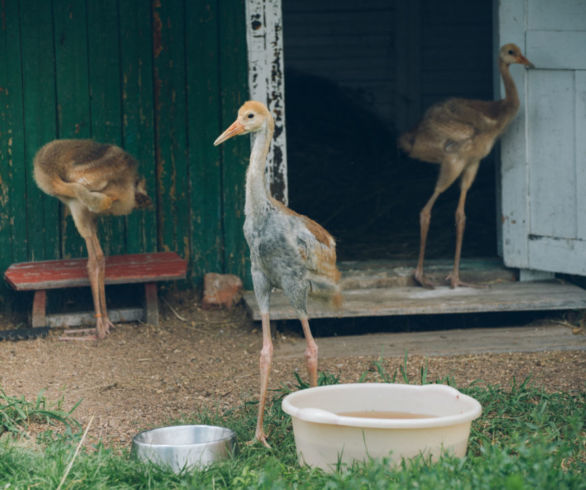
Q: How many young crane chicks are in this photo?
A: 3